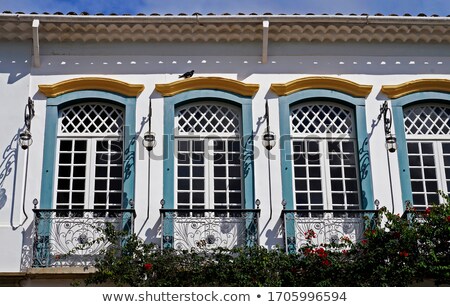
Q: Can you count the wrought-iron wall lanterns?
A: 4